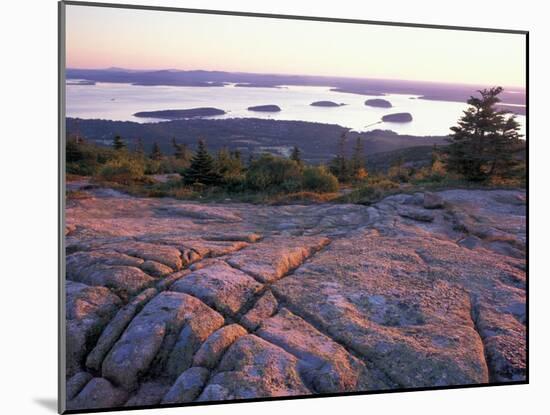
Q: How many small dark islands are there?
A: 5